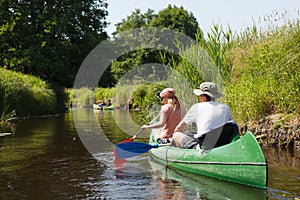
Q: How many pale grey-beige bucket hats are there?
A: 1